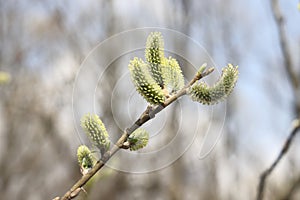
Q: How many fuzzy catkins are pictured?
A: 7